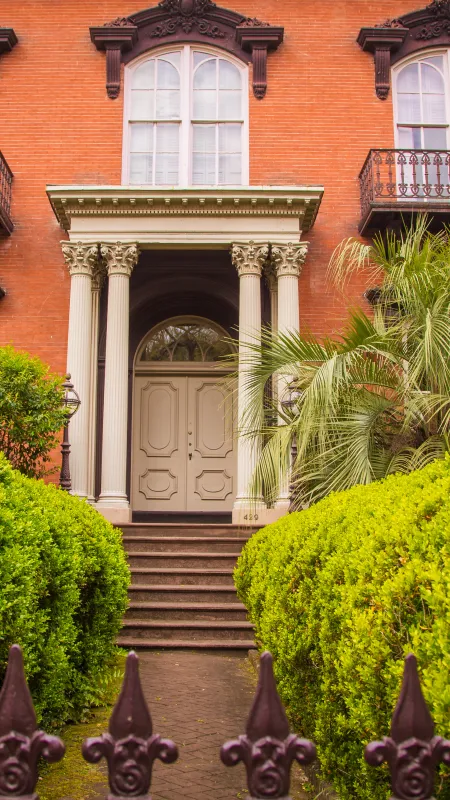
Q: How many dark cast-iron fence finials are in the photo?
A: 4